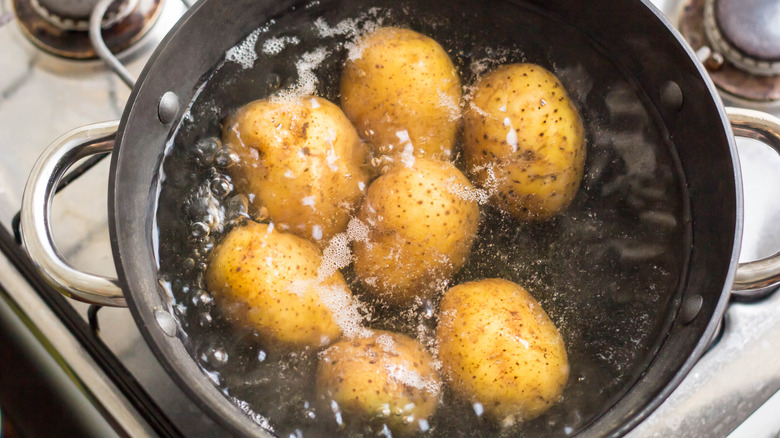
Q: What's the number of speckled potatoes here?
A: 7